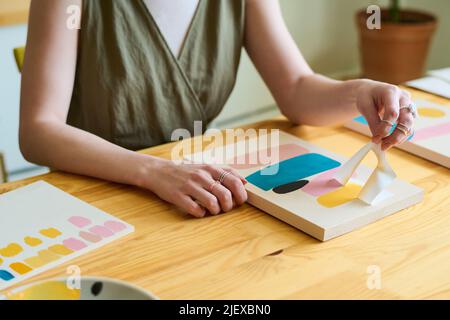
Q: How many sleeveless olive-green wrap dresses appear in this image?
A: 1